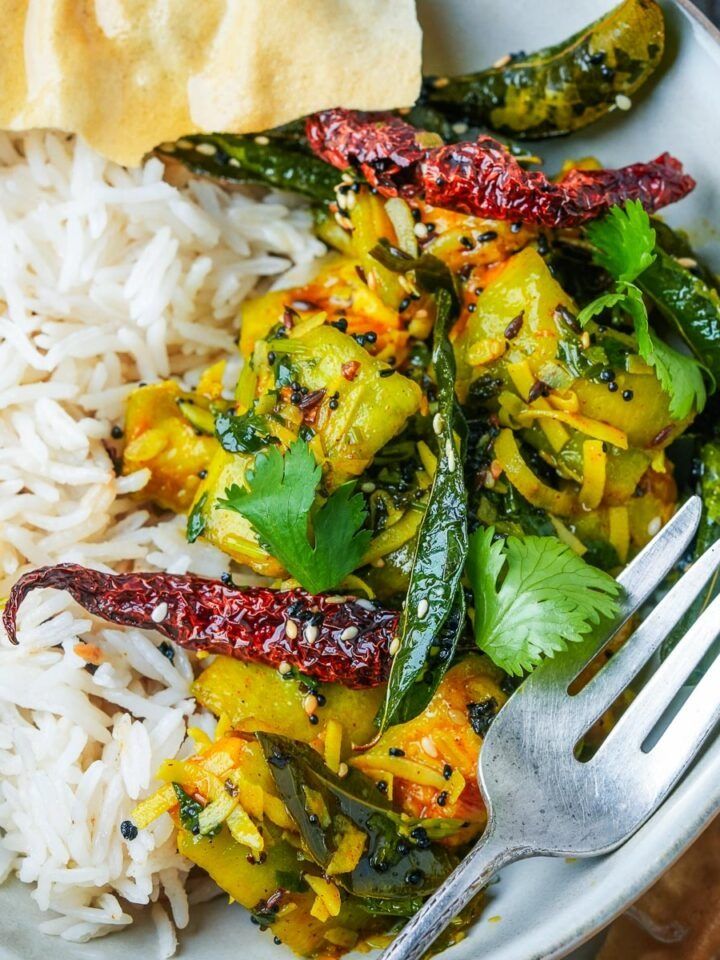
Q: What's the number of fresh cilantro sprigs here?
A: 3